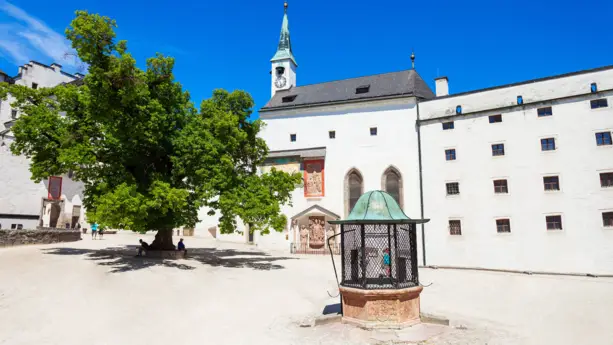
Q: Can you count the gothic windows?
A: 2